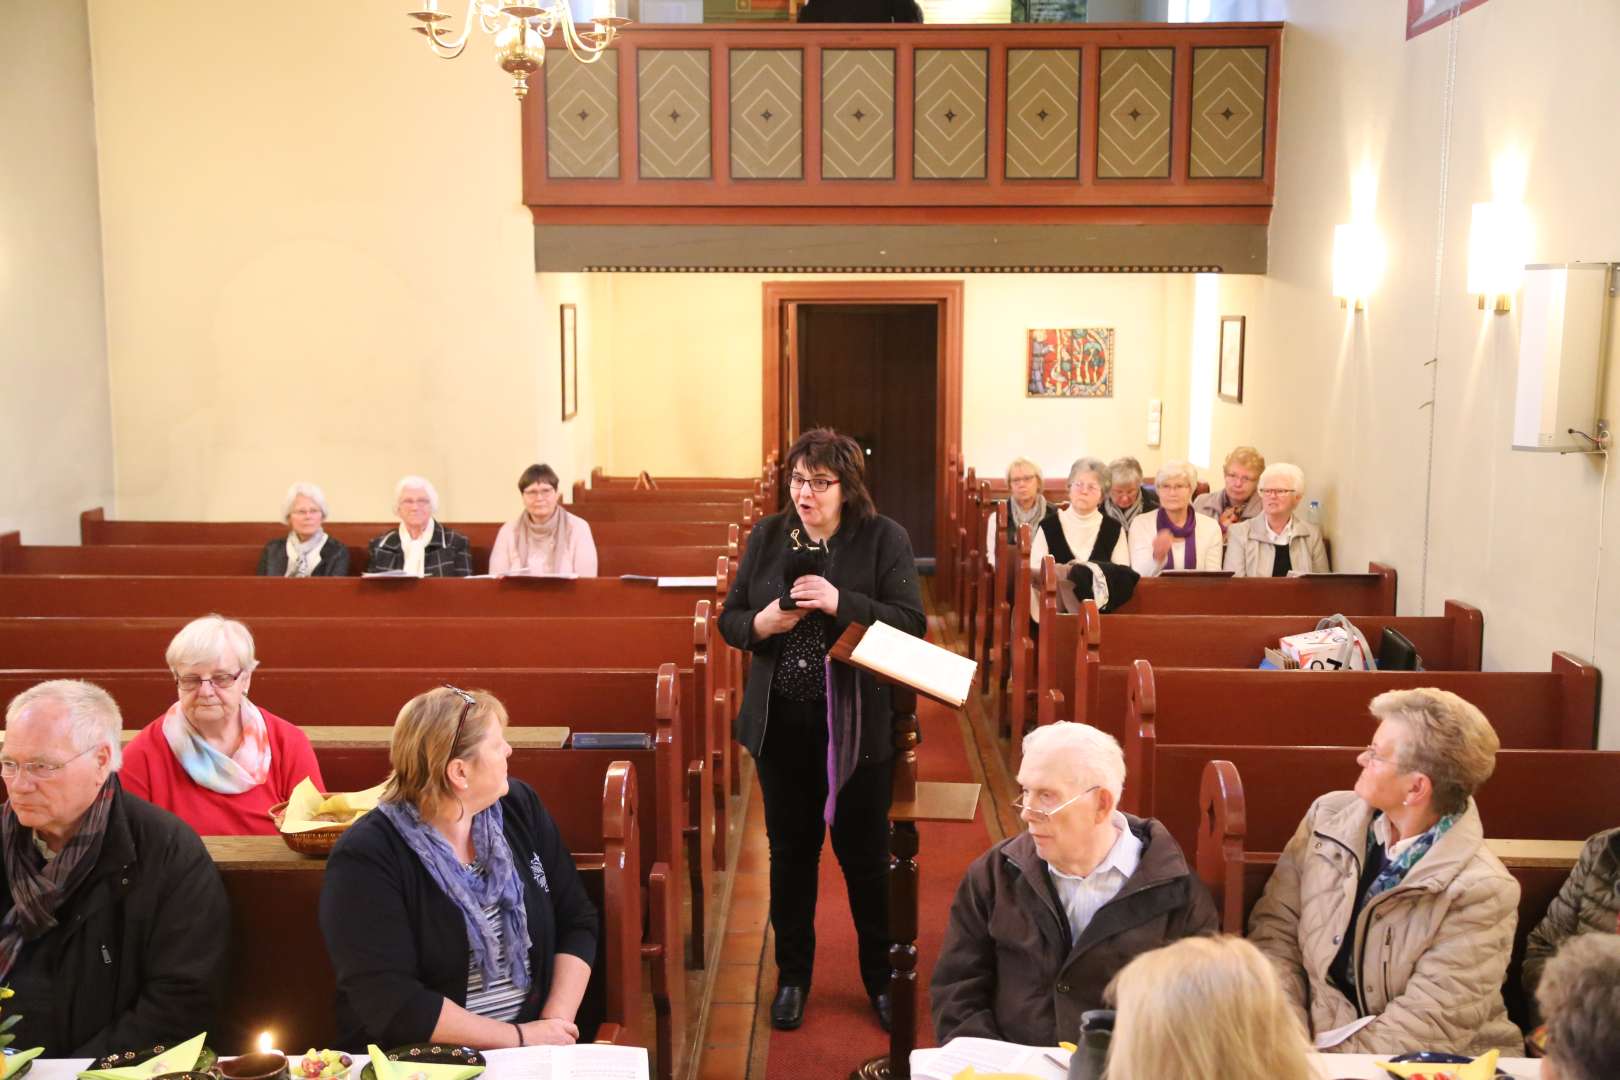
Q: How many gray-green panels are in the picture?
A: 8